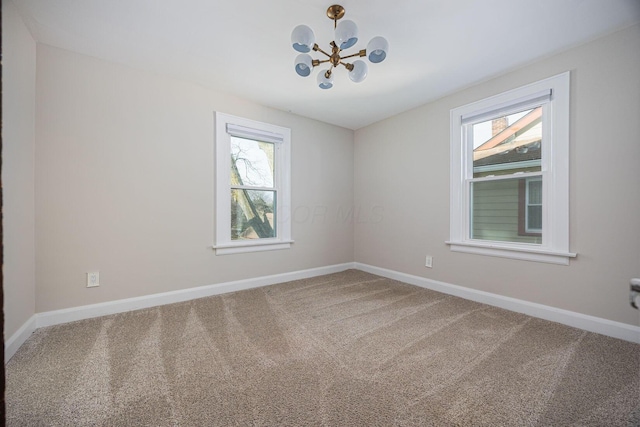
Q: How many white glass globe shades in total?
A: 6